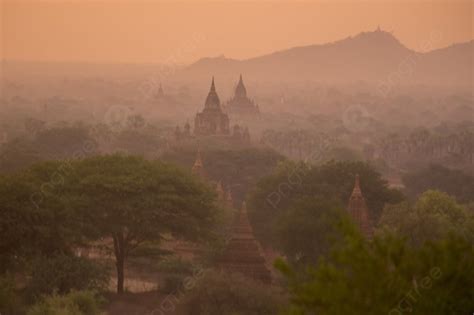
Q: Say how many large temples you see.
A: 2